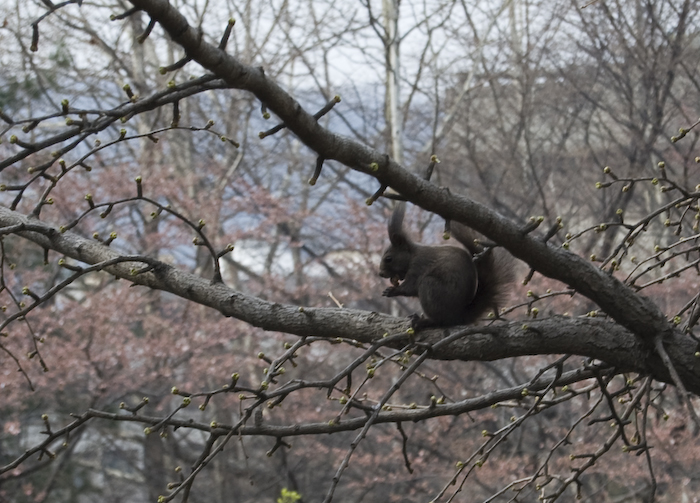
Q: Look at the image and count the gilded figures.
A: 0